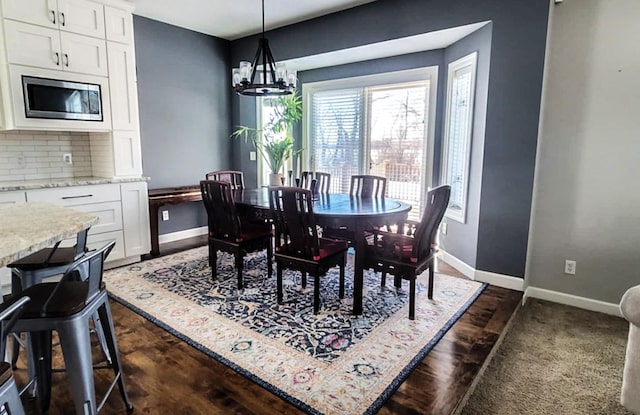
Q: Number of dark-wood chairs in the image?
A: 6